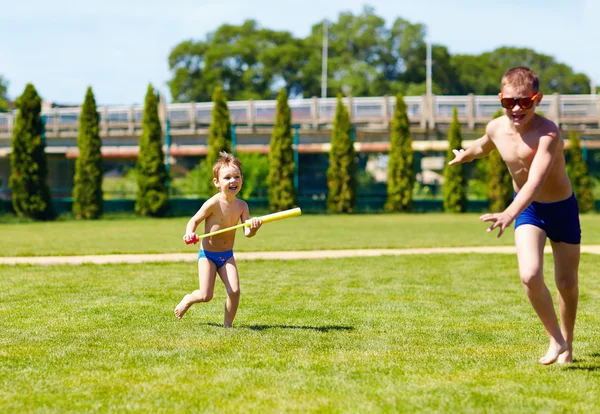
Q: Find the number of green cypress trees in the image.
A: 10